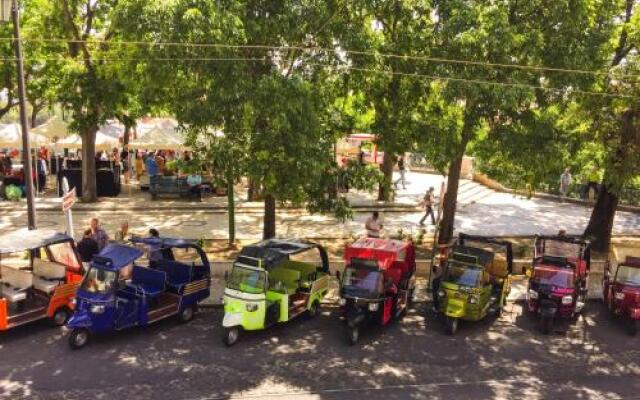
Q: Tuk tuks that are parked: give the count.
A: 7